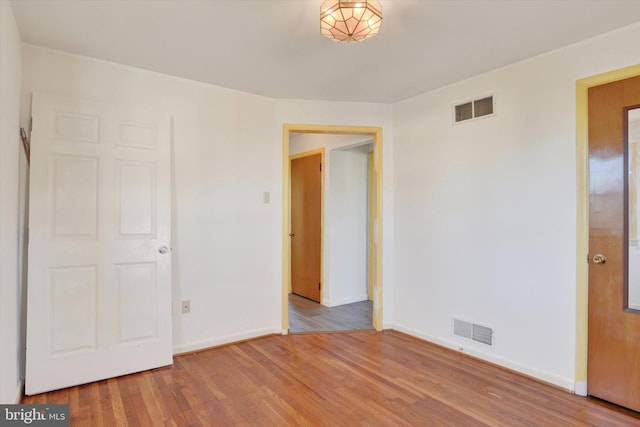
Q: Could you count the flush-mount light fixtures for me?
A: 1